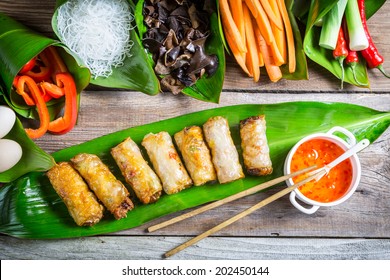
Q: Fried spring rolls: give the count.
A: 7